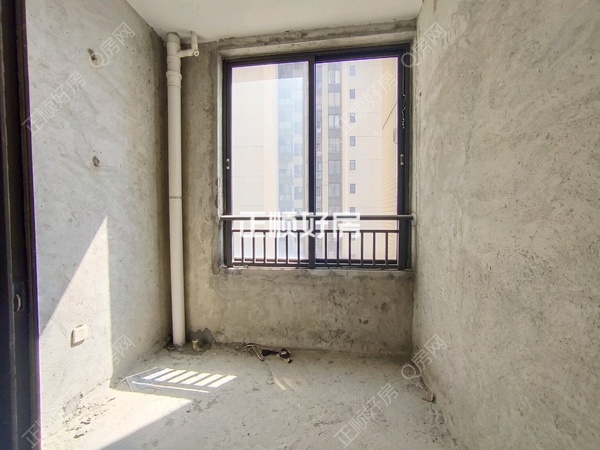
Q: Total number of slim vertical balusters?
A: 12